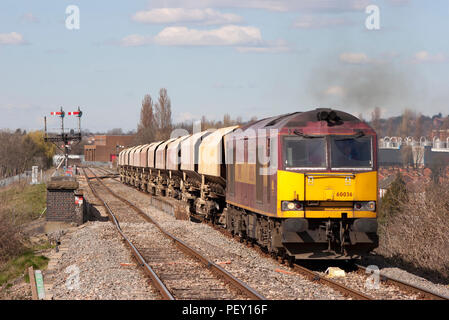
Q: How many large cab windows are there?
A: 2